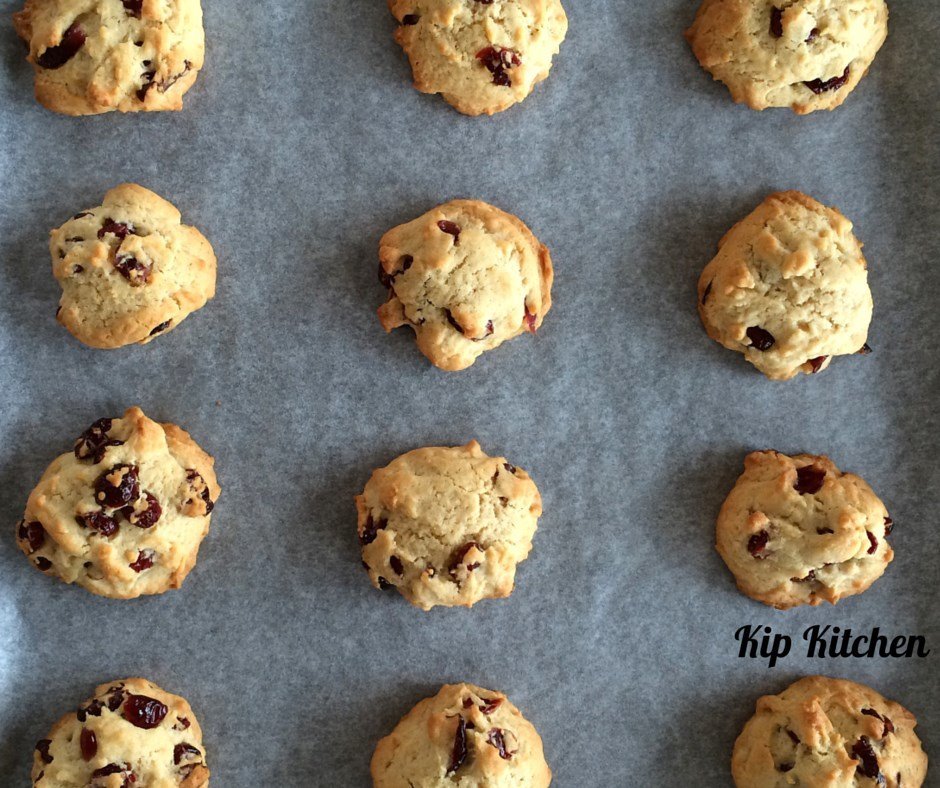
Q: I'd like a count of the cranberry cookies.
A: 12